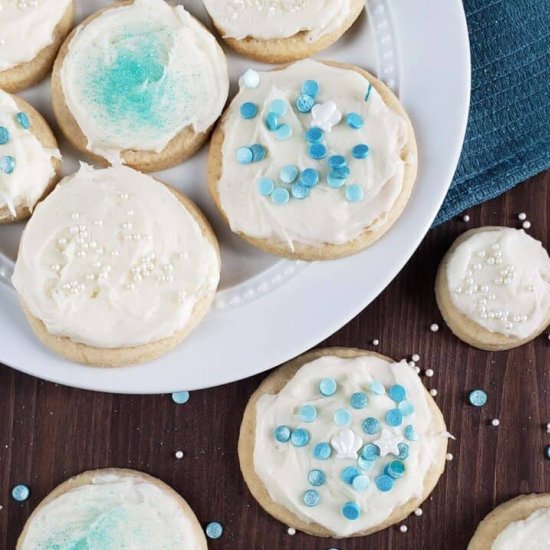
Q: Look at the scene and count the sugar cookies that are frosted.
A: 10